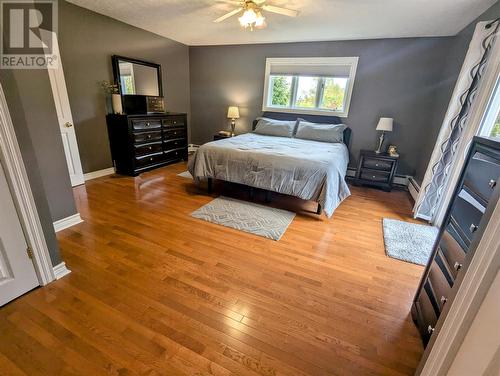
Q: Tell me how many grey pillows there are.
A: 2